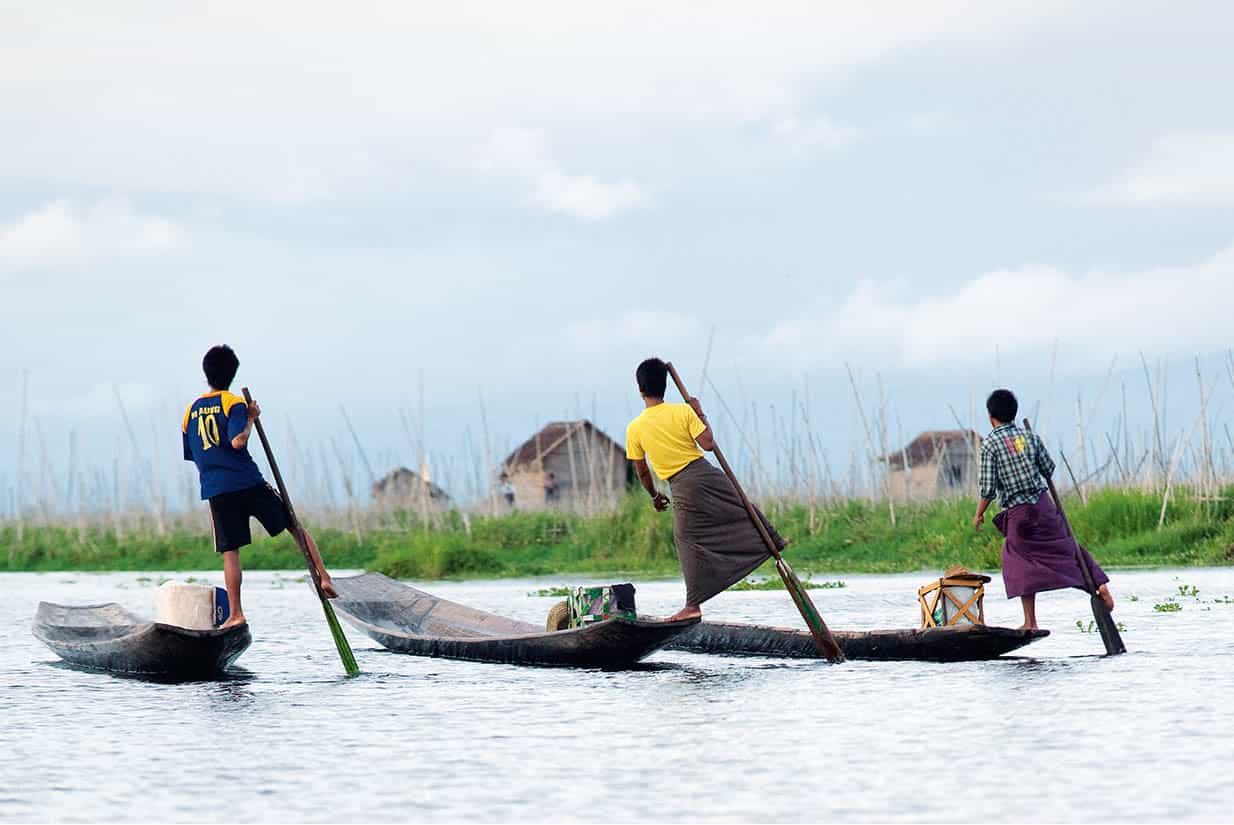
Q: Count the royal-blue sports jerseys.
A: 1